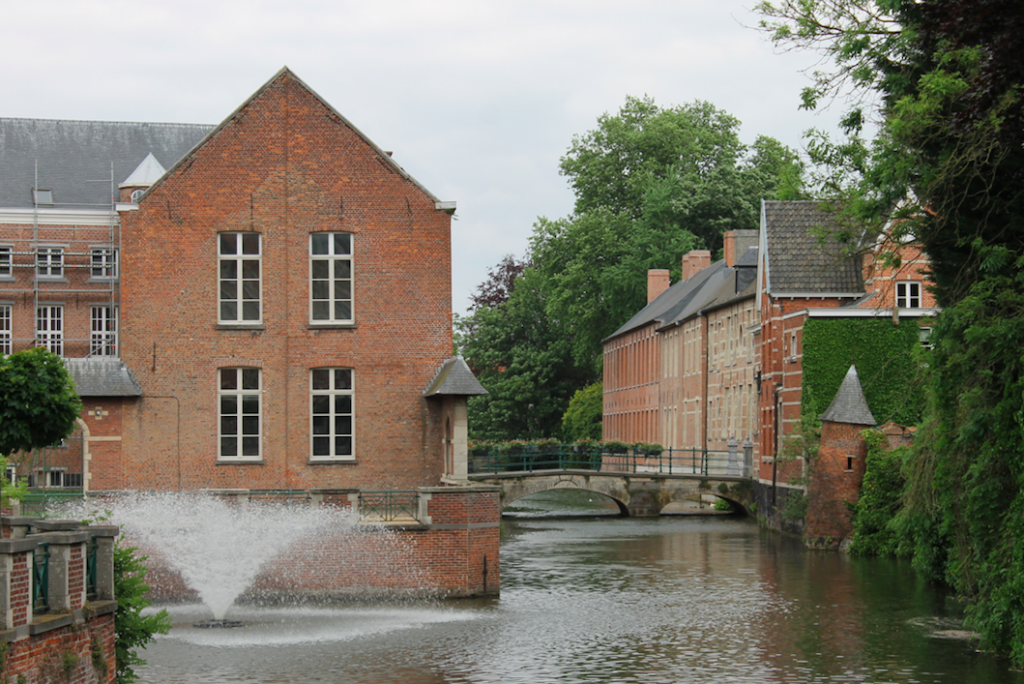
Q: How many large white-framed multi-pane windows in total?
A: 4